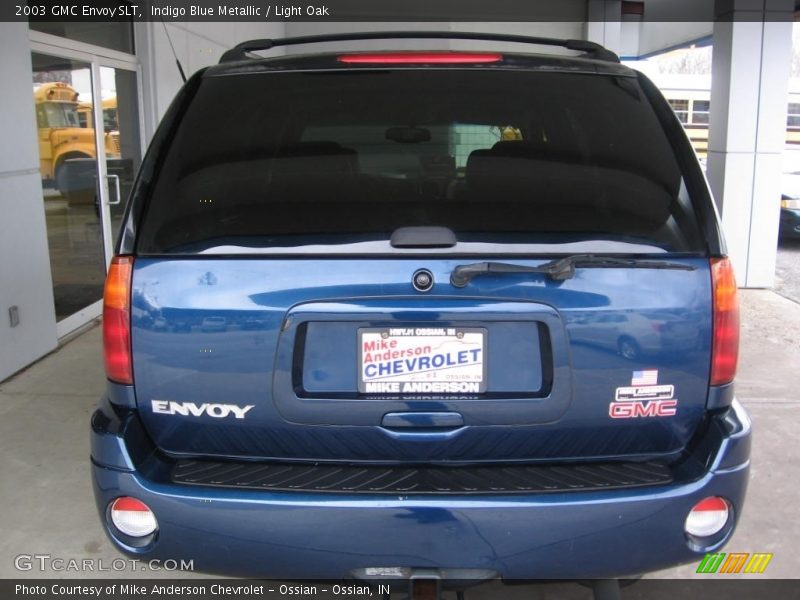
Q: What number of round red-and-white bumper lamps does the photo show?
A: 2